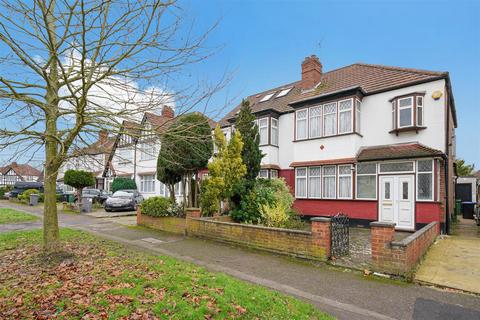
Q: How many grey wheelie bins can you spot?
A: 2